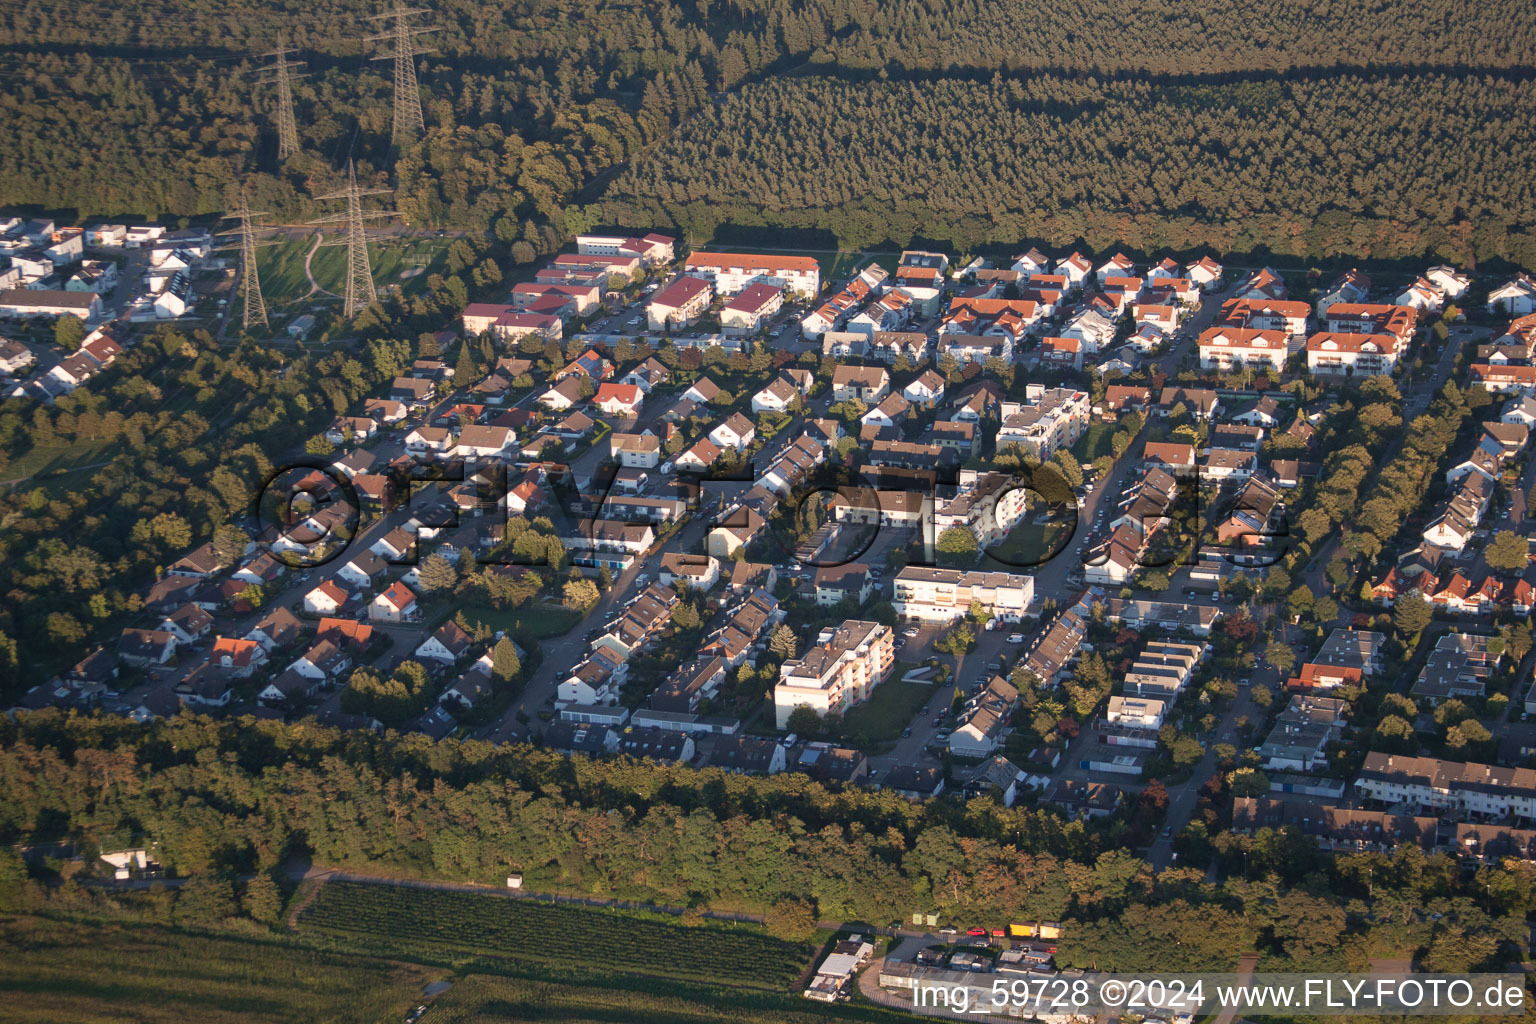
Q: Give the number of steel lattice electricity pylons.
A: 4